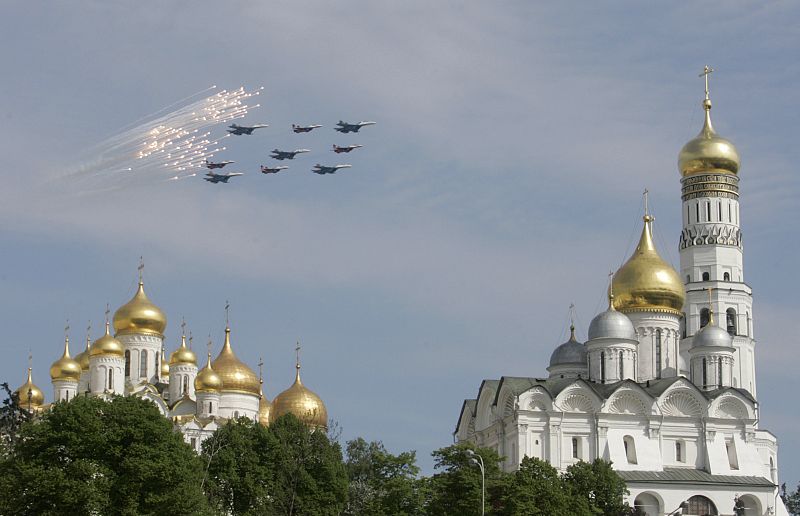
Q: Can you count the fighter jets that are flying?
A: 9